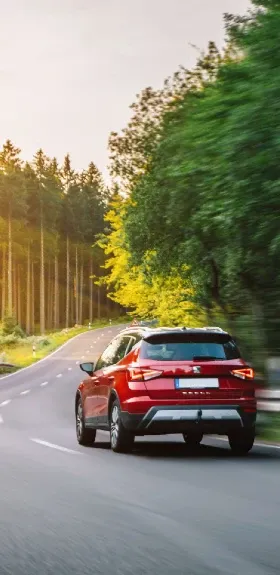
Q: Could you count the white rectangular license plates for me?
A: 1